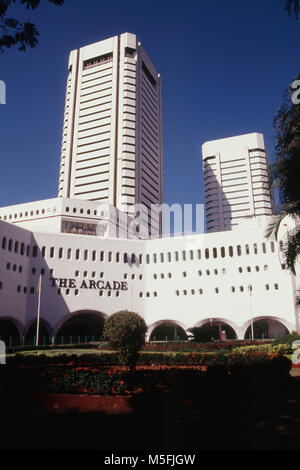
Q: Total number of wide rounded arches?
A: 6